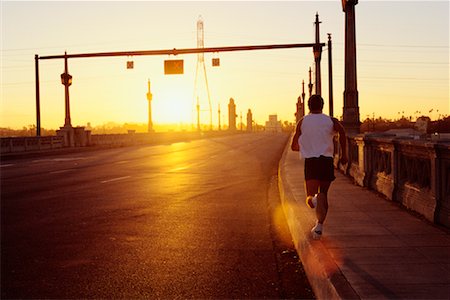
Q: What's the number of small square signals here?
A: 2